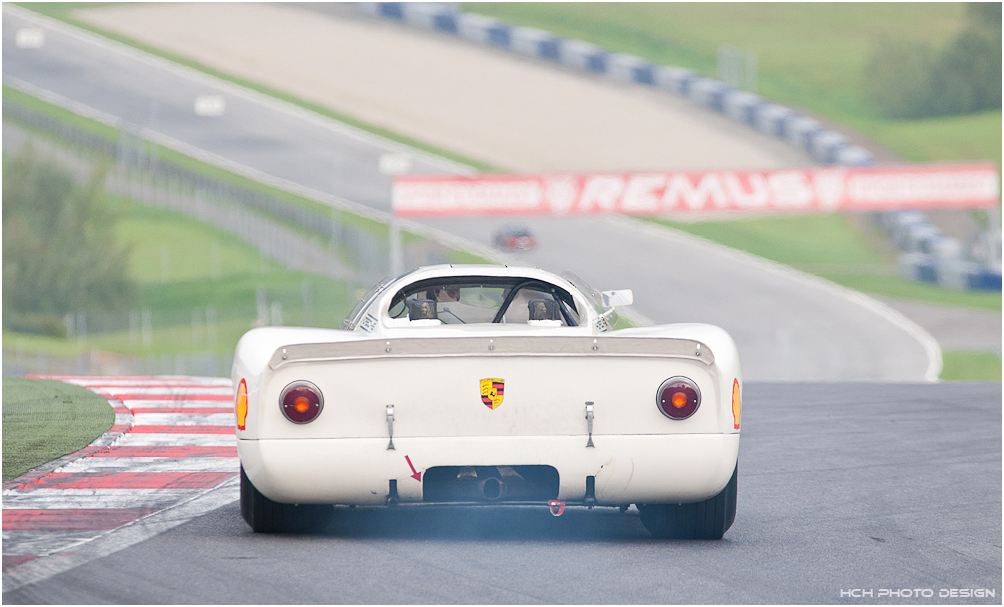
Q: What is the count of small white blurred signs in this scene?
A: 3